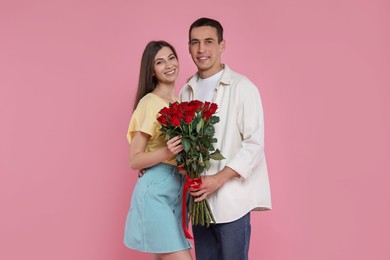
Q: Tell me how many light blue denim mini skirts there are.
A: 1